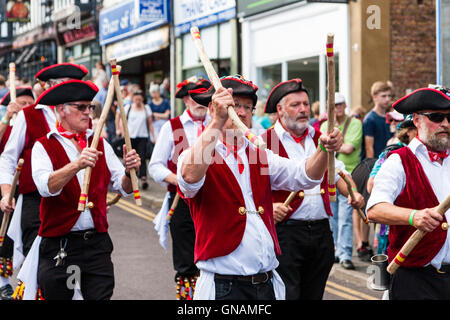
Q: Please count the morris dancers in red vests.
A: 7